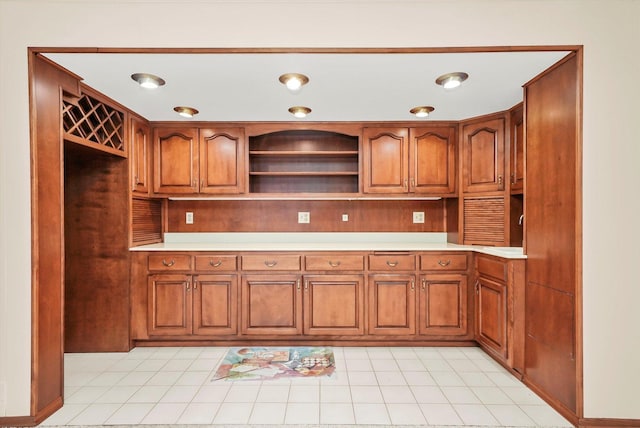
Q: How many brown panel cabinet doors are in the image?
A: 14